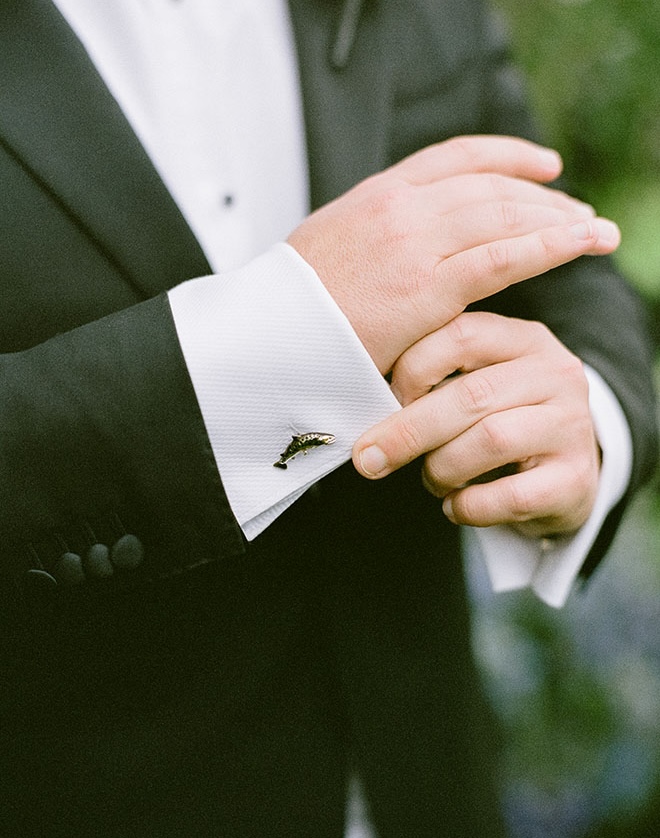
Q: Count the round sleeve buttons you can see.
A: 4